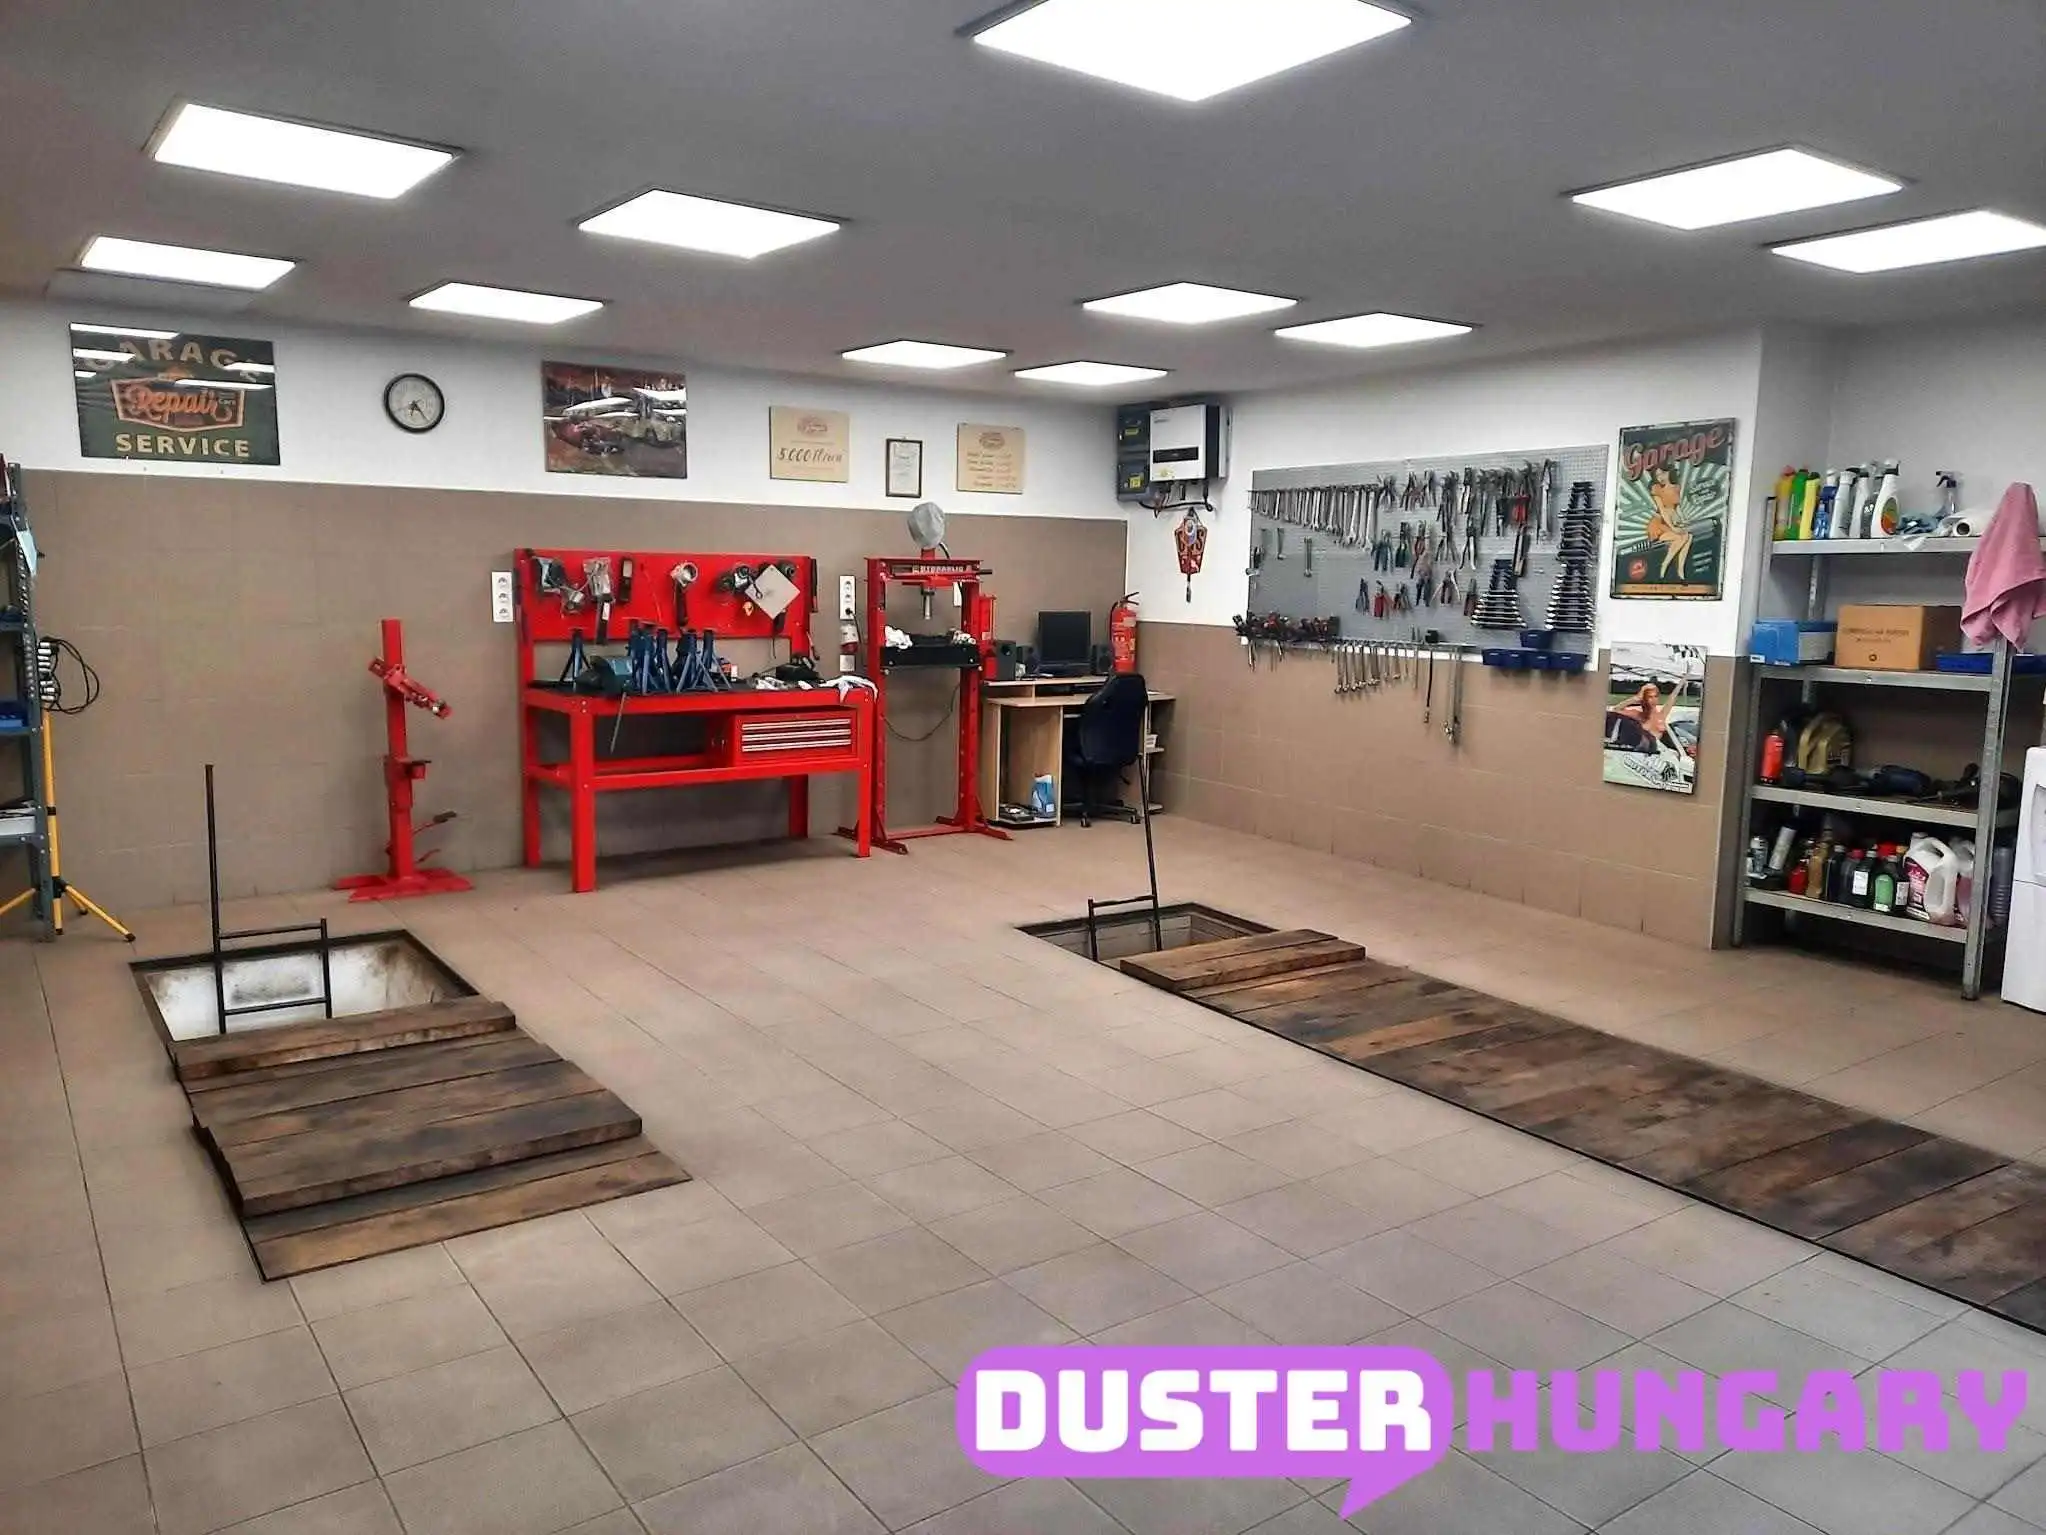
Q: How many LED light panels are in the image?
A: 11